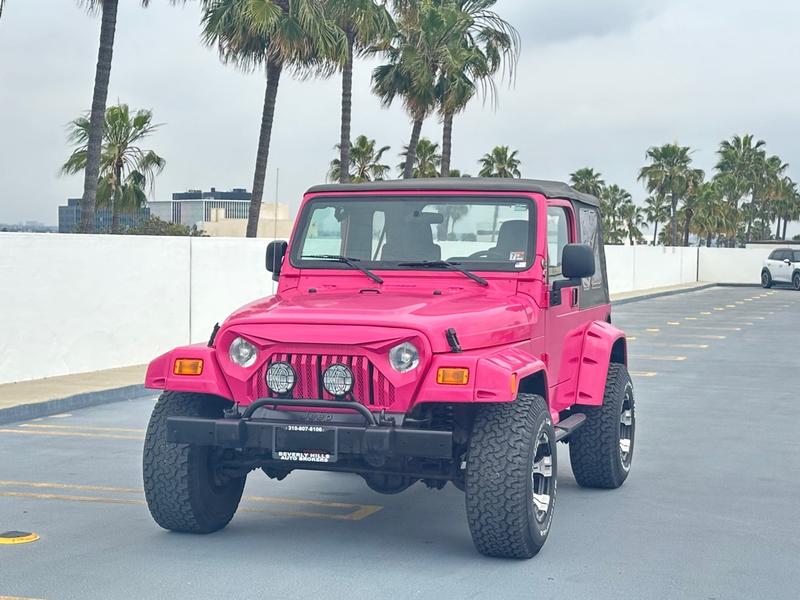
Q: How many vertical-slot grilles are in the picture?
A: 1